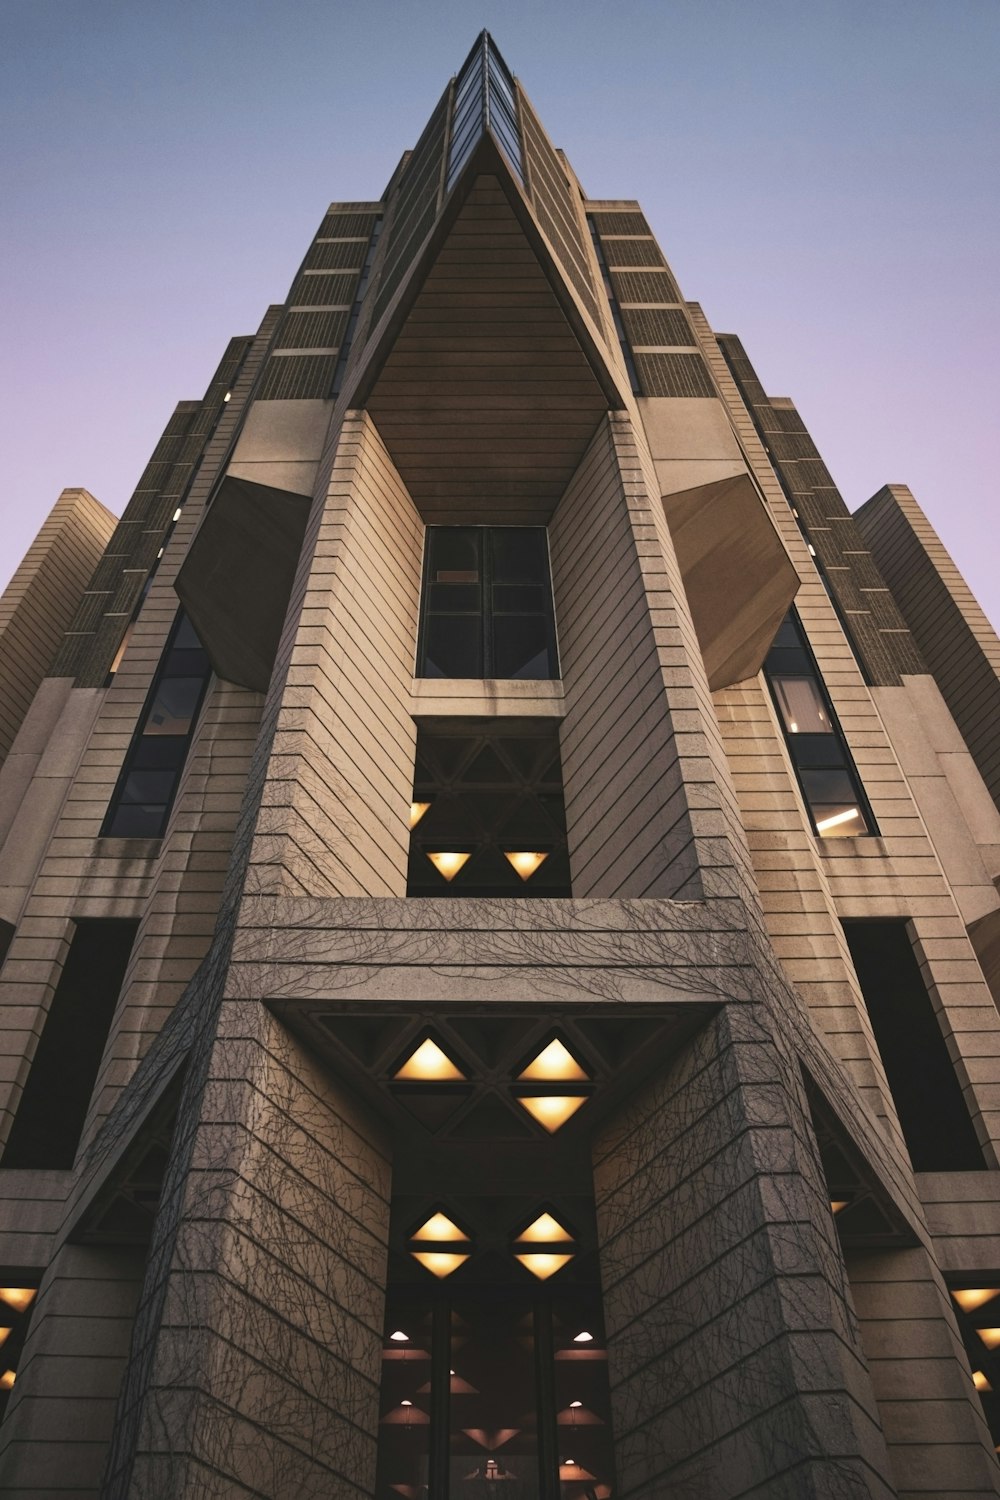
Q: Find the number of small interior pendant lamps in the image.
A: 7